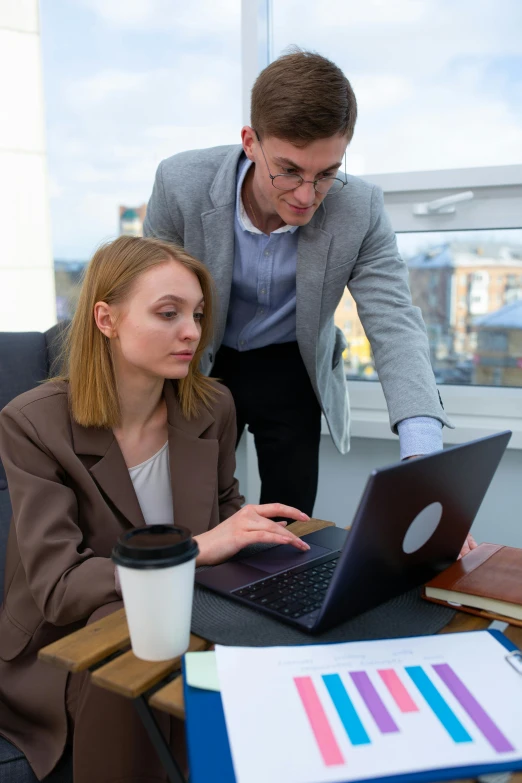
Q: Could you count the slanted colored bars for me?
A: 6